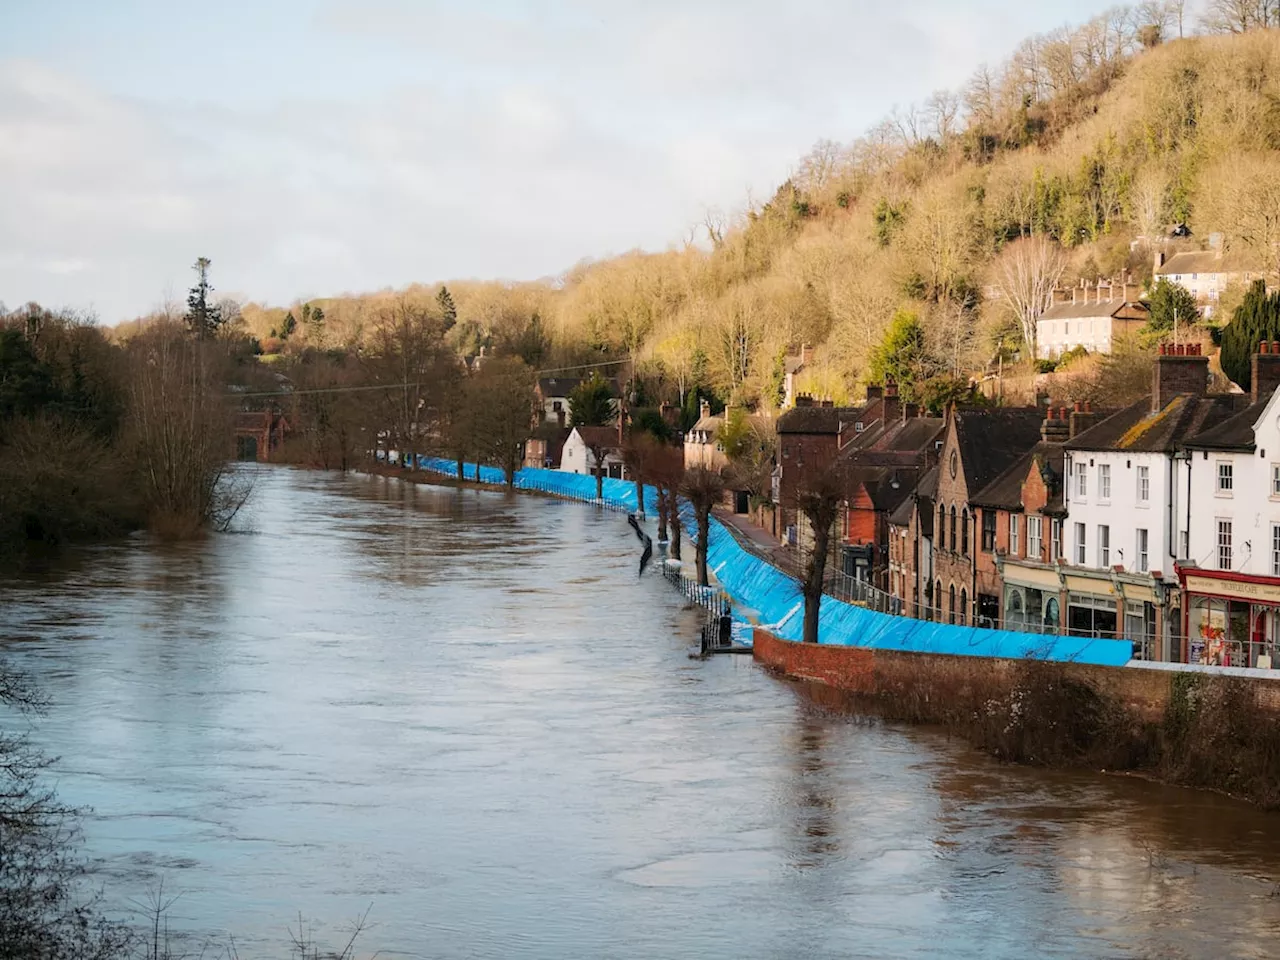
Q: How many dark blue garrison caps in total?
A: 0